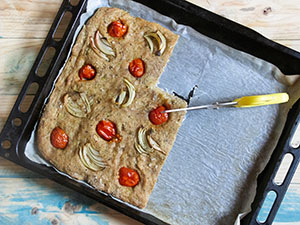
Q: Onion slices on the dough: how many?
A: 6